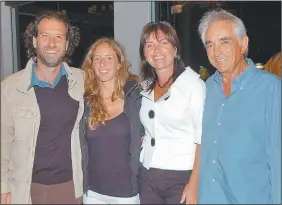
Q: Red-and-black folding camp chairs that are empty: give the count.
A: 0